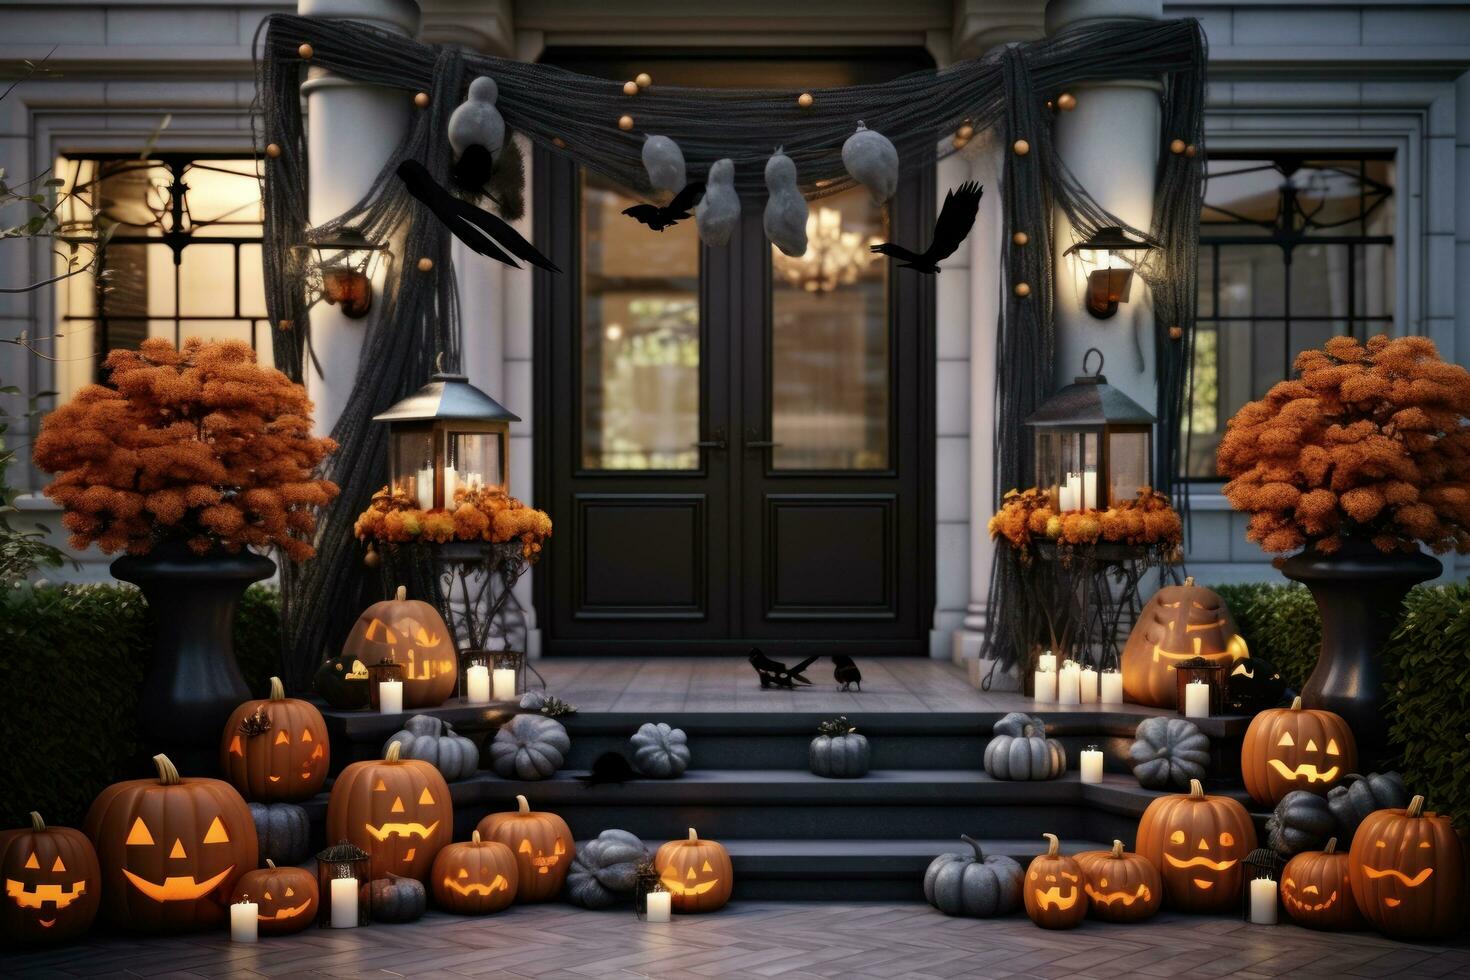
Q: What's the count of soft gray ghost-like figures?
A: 5